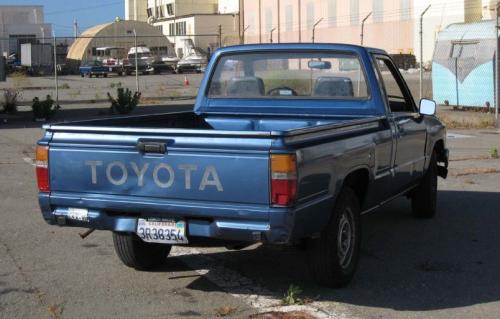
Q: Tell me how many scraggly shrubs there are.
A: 3